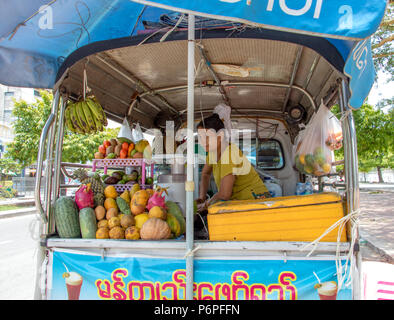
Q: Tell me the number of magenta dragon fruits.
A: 2